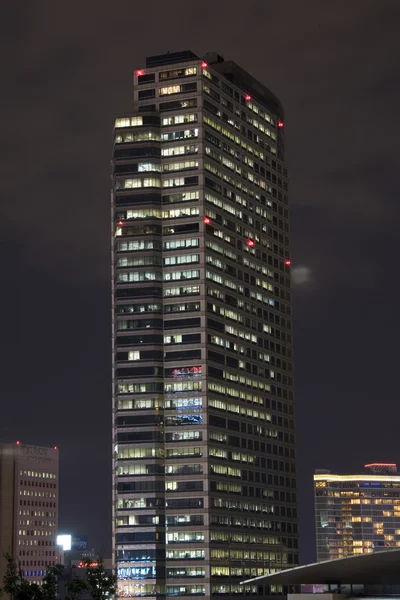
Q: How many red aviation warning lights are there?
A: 10